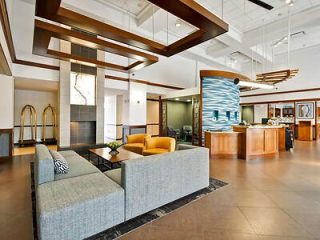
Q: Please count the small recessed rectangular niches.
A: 3